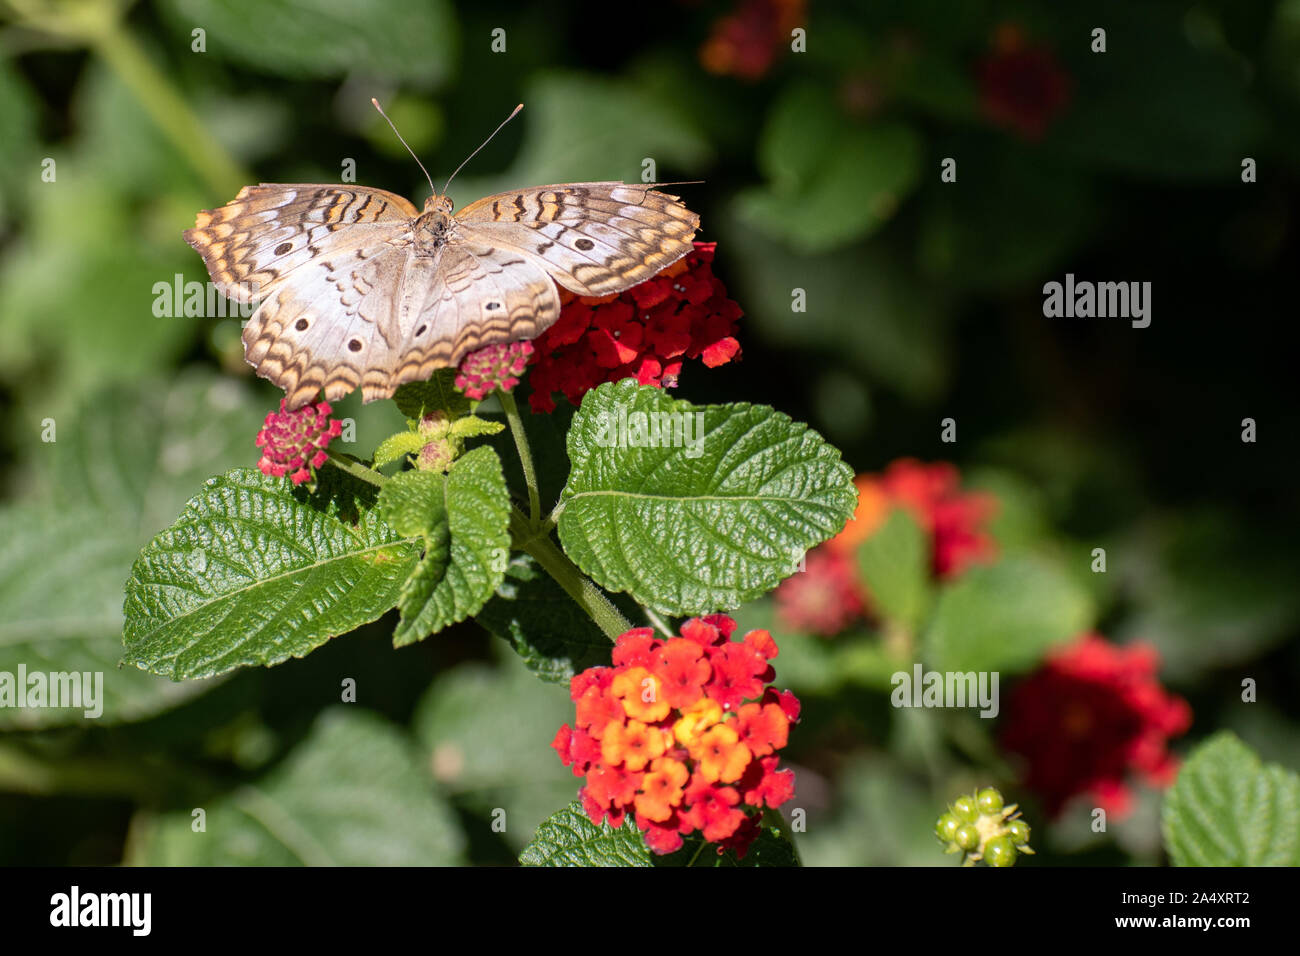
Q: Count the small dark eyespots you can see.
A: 6